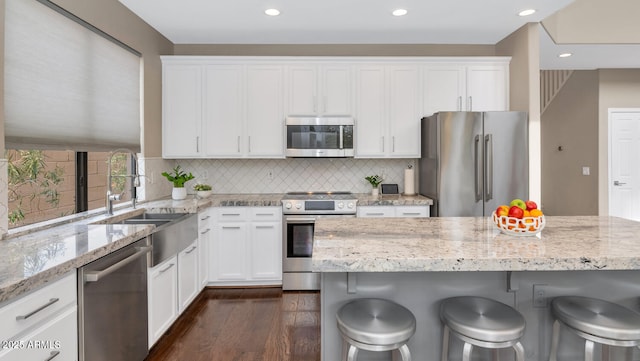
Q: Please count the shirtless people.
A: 0